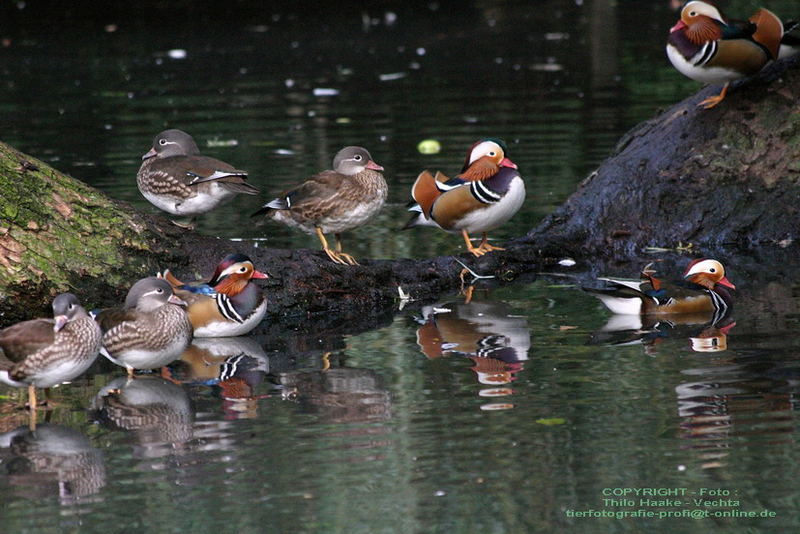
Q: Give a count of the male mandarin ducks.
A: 4